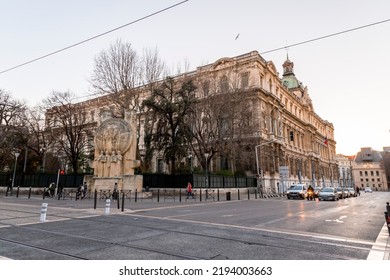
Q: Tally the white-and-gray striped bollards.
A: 2